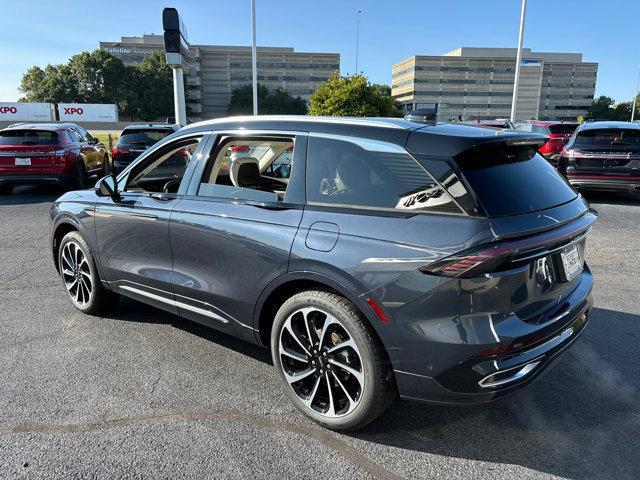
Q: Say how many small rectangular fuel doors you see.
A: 1